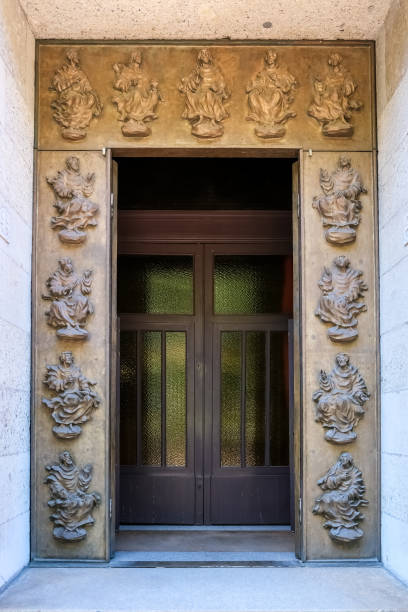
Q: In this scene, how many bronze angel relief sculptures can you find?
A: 13